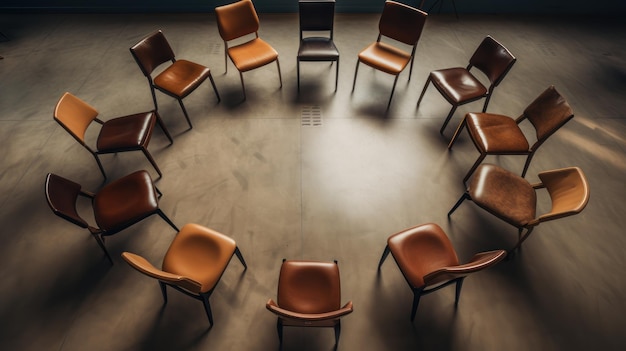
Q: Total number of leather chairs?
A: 12